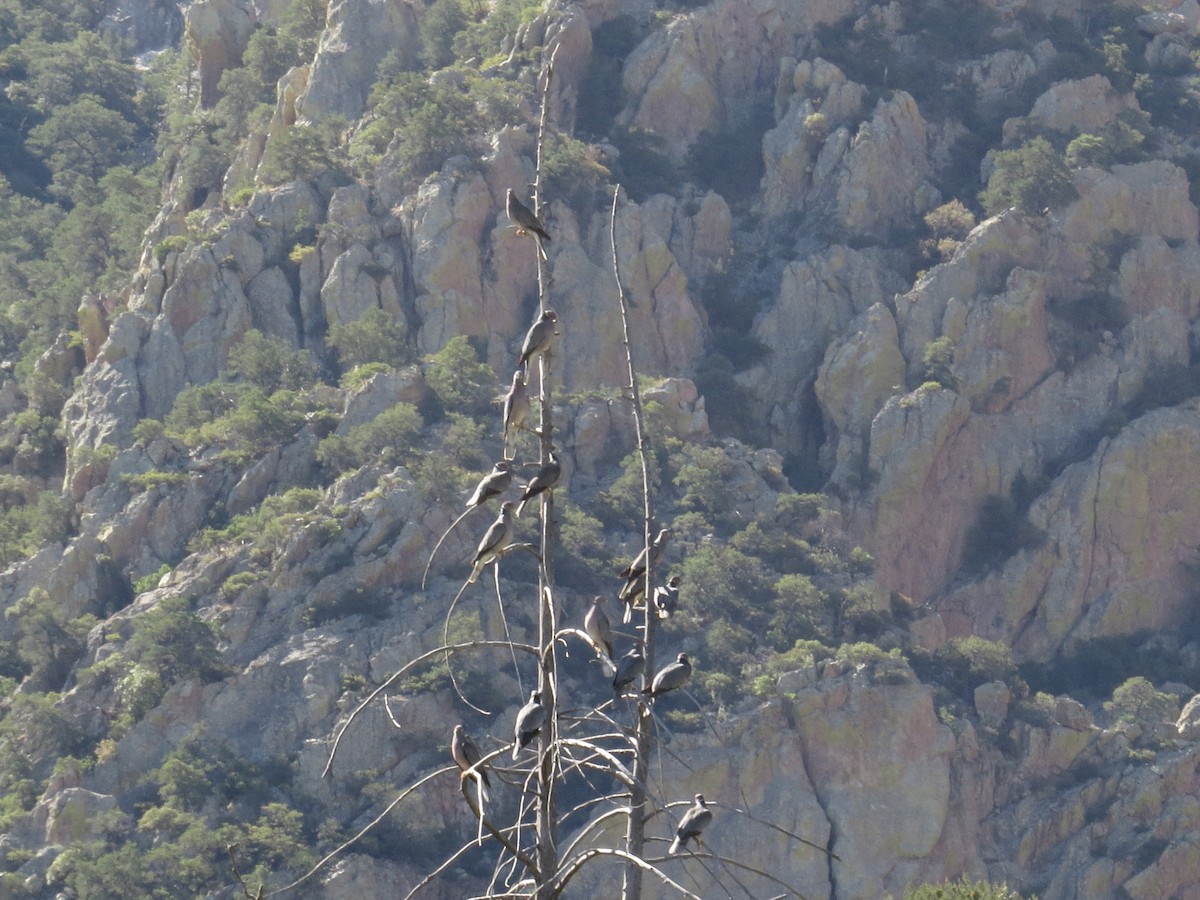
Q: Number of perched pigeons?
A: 15